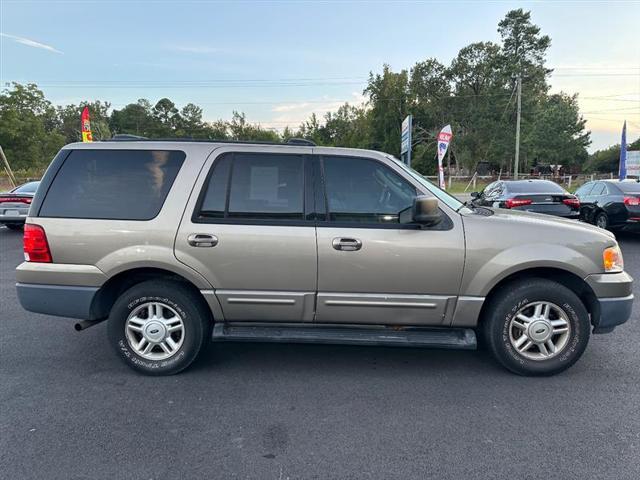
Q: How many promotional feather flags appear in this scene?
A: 3